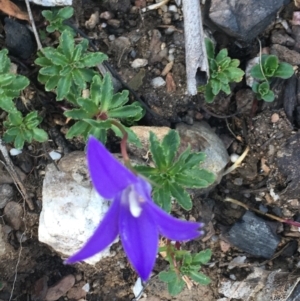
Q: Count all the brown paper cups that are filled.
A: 0